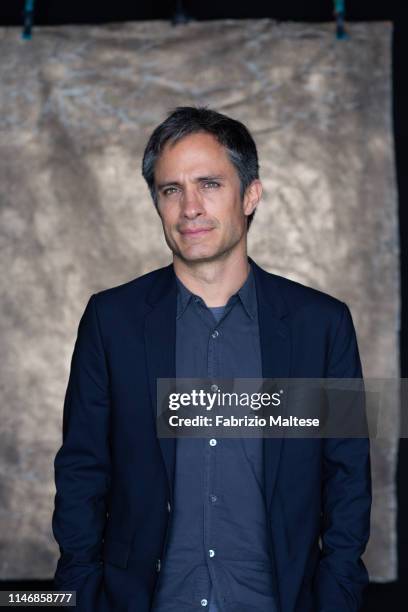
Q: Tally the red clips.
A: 0